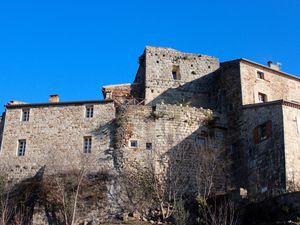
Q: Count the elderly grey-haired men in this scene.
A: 0